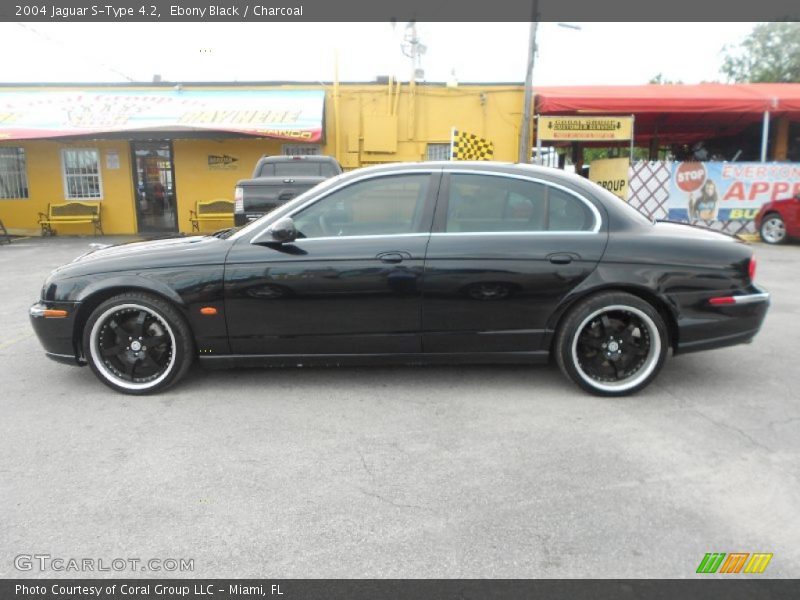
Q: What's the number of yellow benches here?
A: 2